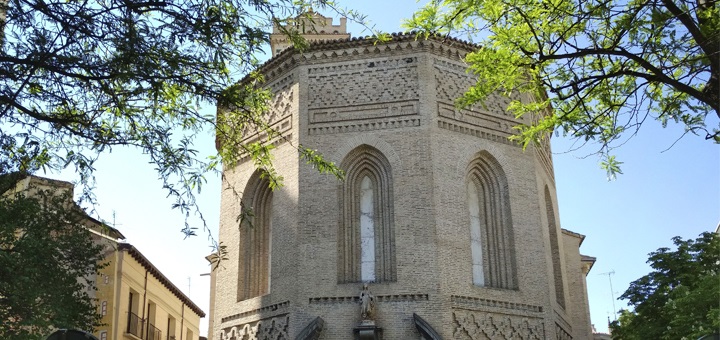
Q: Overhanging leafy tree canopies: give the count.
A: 2